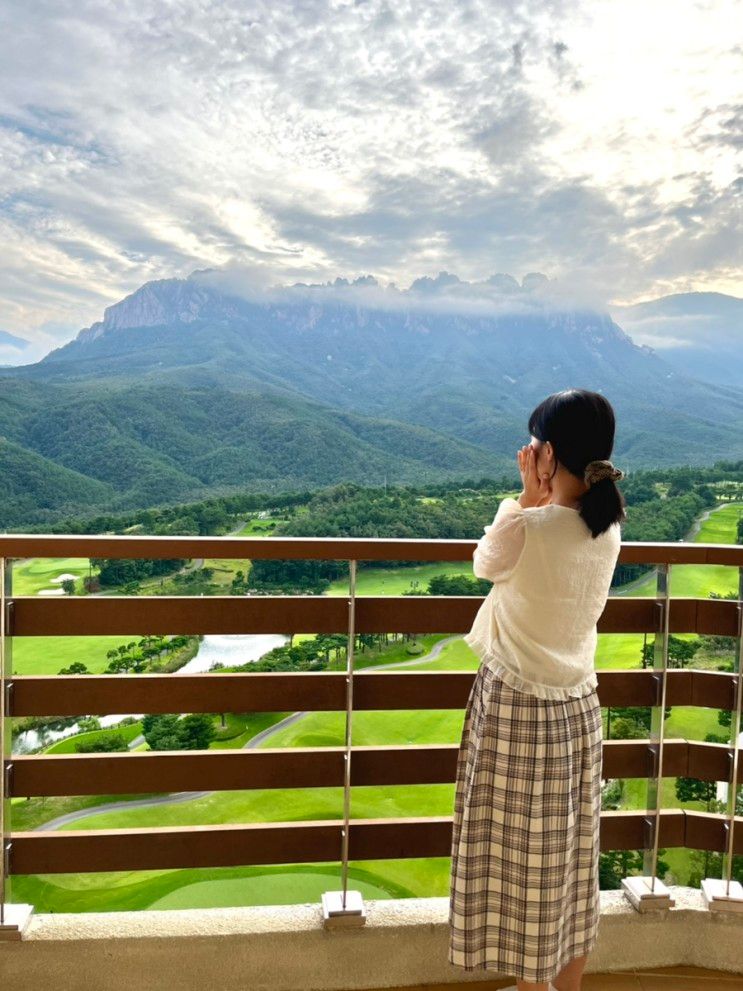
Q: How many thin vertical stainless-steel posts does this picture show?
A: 4